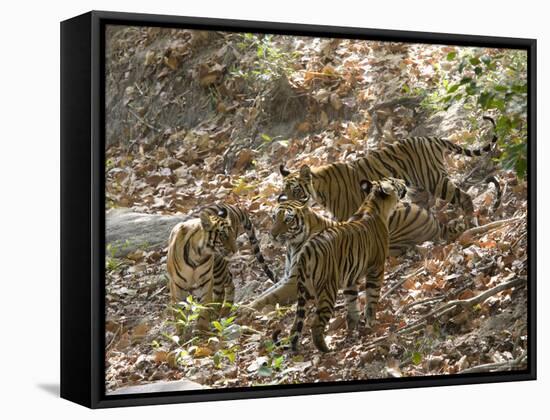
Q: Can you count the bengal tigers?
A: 4